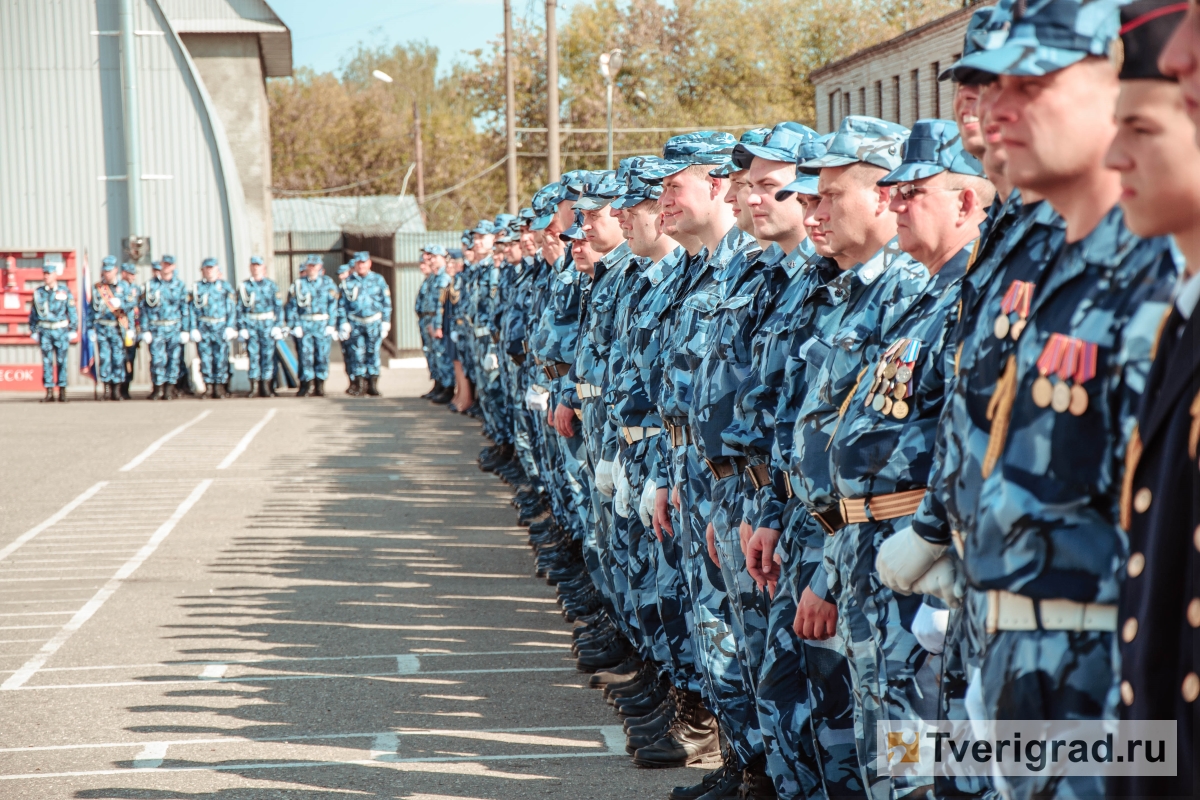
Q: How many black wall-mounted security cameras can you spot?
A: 0